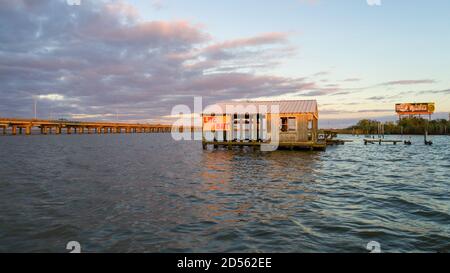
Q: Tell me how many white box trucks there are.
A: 0